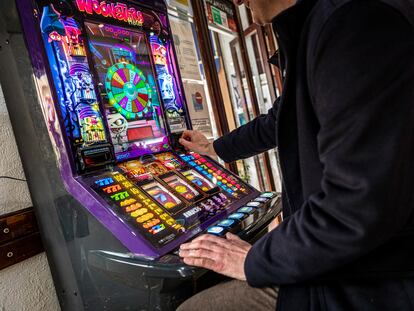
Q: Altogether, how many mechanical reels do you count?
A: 3